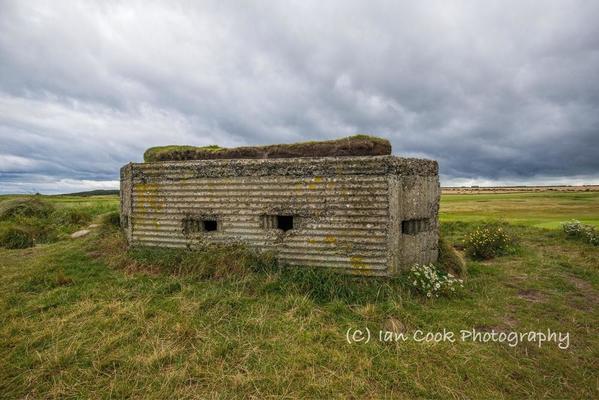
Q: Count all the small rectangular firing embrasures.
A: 3